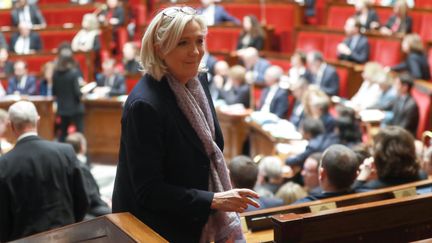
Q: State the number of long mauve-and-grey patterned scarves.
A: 1